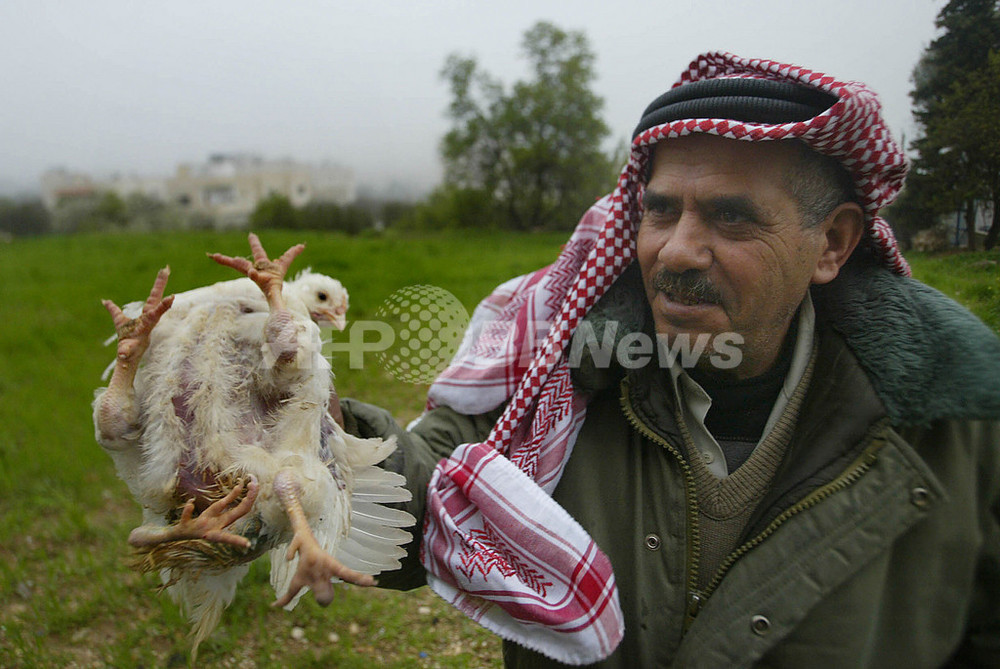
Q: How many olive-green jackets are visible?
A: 1